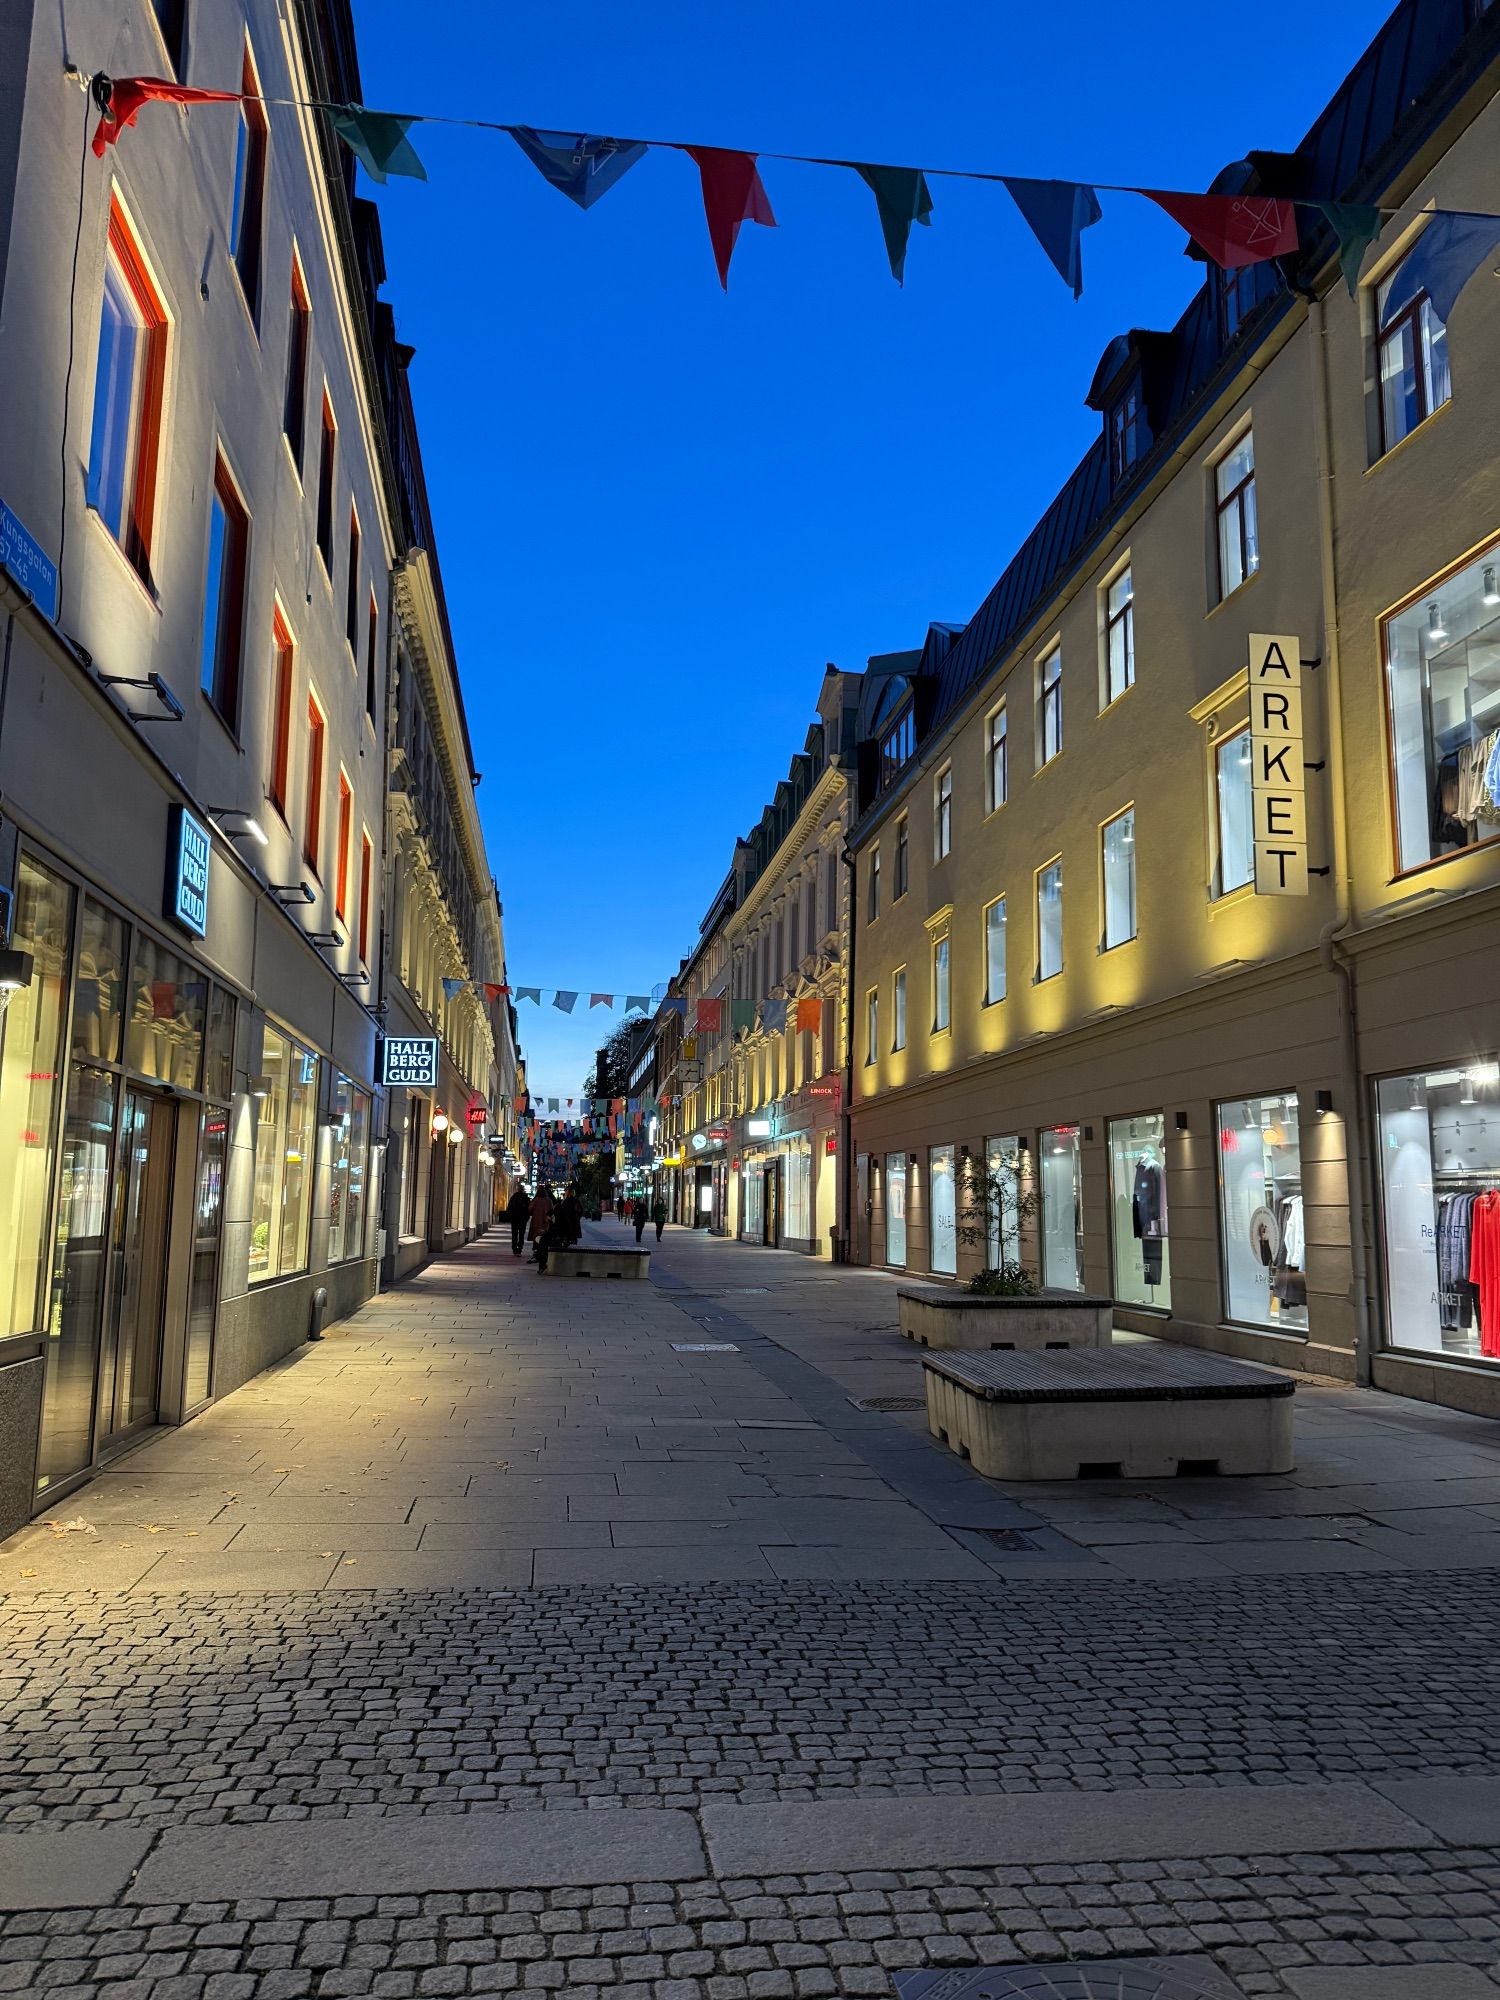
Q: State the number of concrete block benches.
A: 3